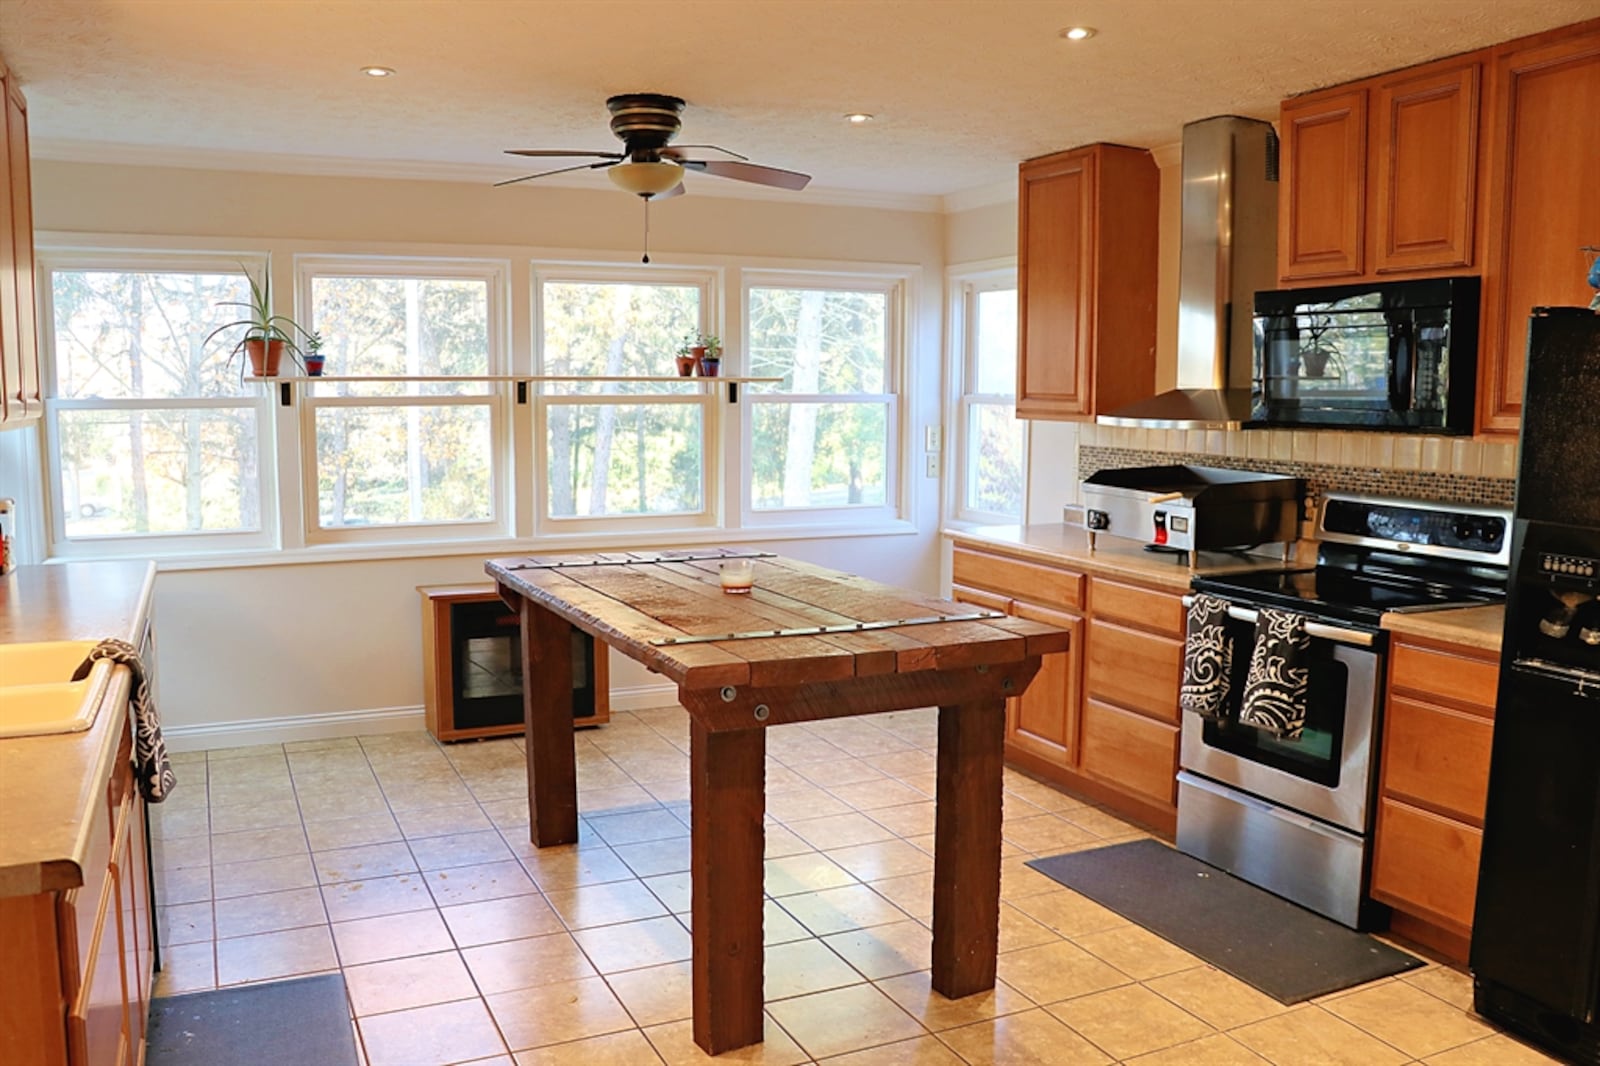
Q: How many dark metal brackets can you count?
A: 3